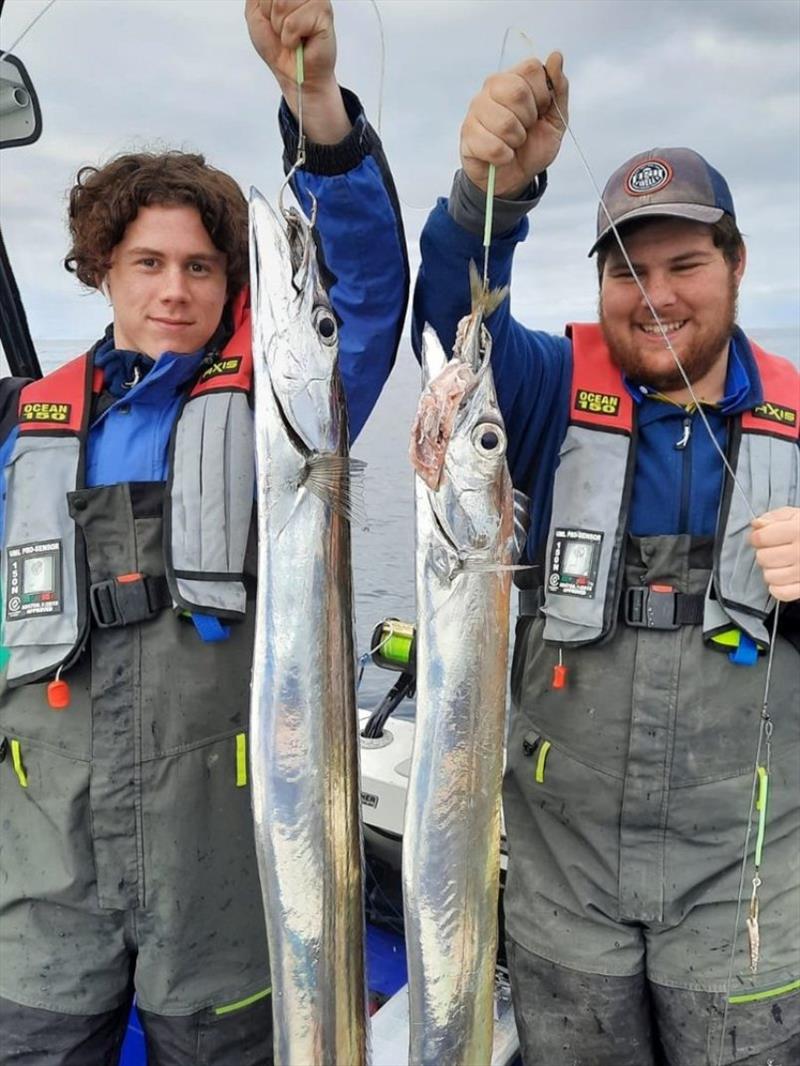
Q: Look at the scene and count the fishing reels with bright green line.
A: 1